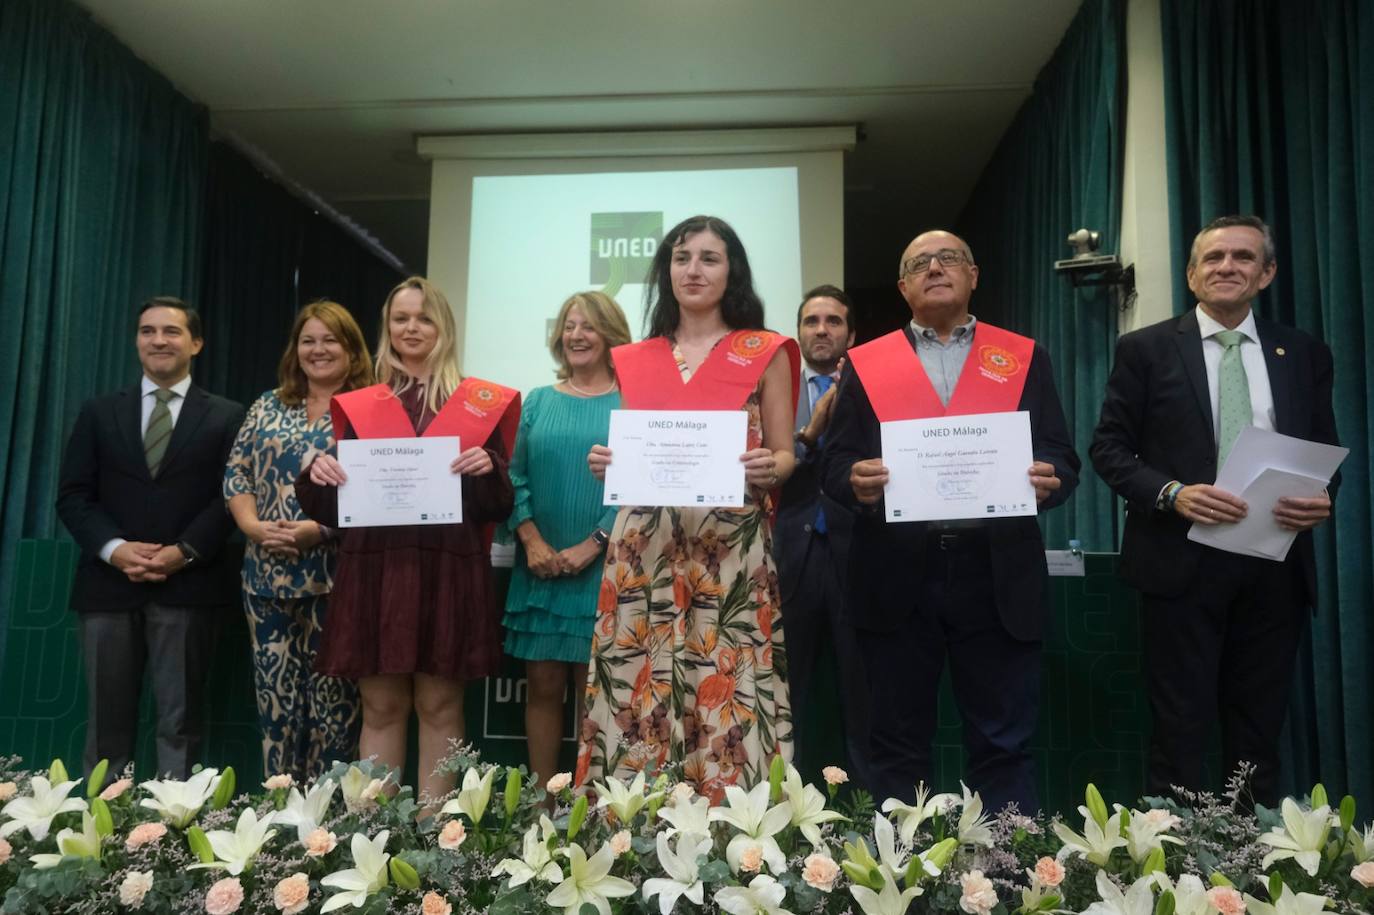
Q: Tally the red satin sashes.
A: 3